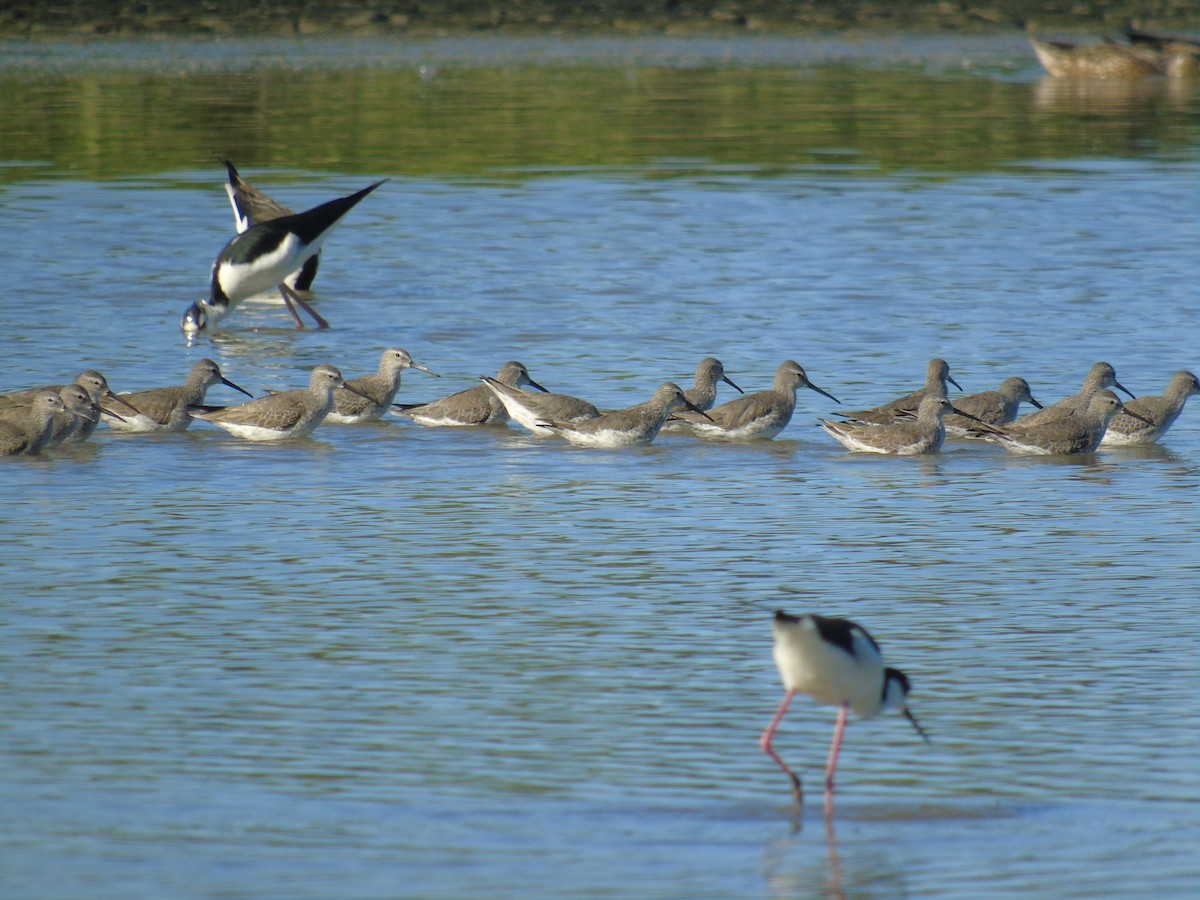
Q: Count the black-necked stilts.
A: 3